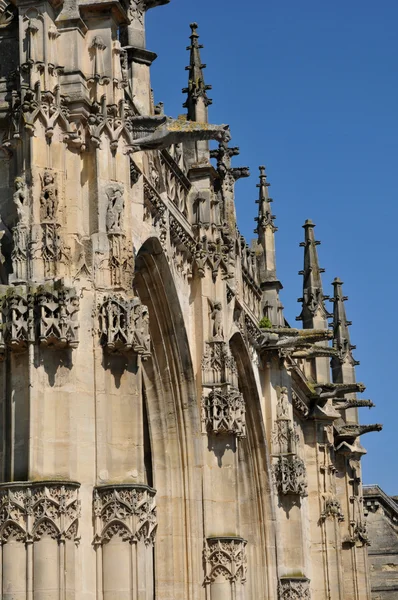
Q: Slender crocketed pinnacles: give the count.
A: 4